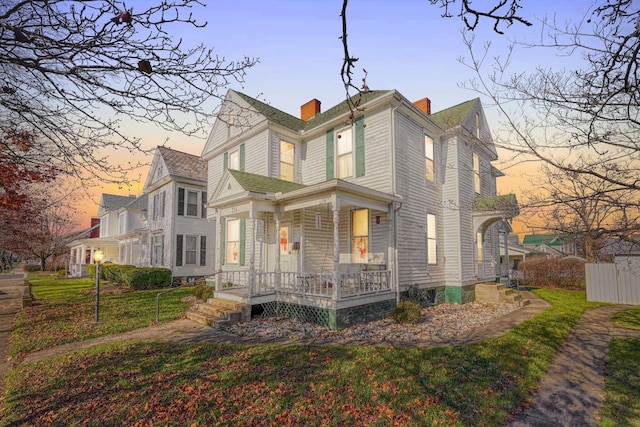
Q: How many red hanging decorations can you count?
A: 3